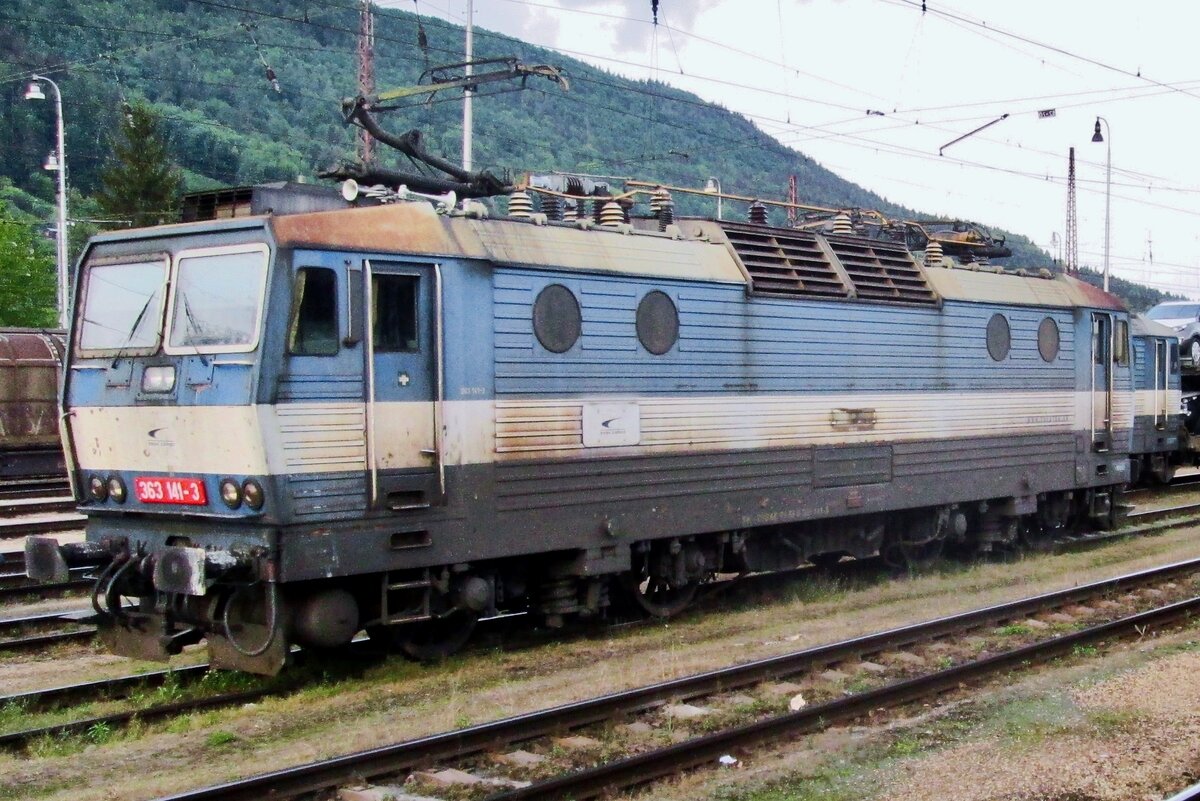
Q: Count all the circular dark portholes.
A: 4